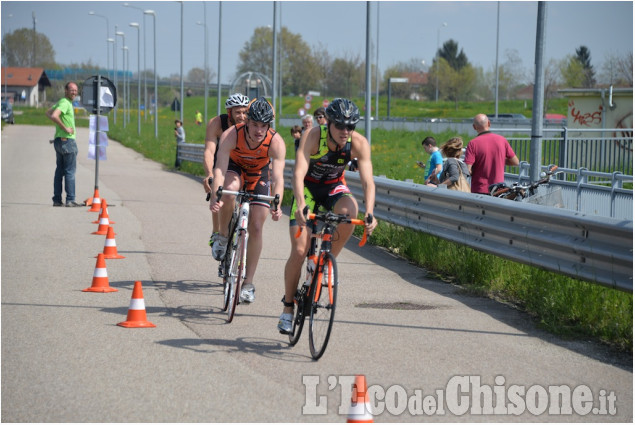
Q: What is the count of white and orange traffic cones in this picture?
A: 7